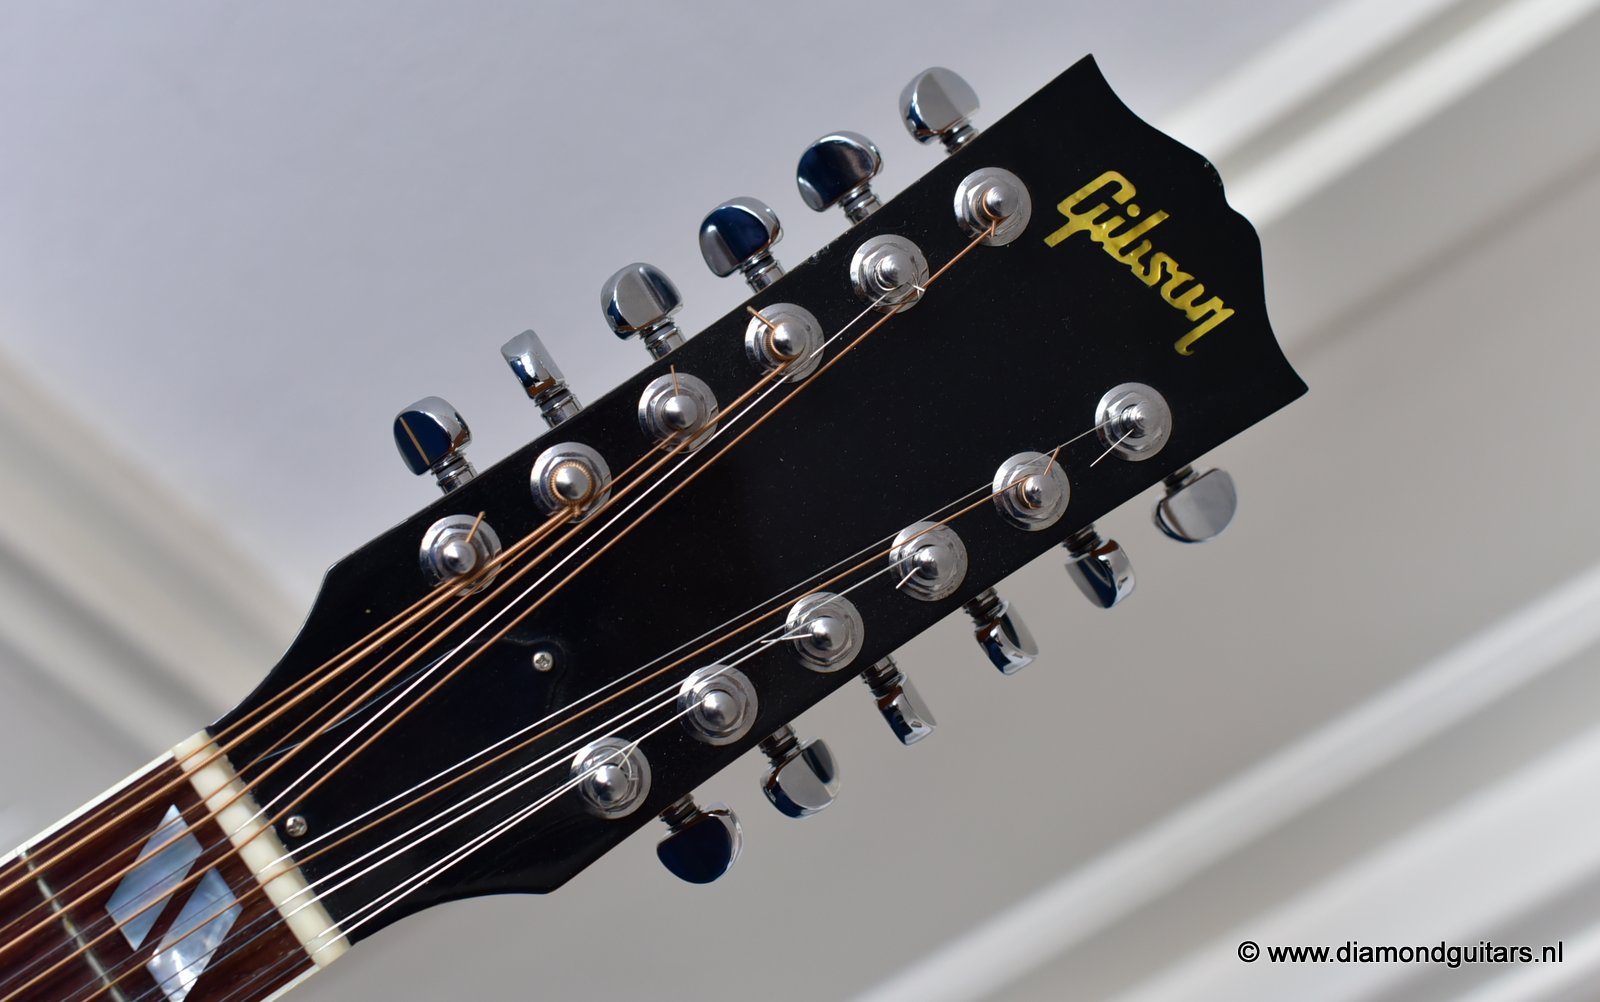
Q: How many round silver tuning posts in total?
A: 12